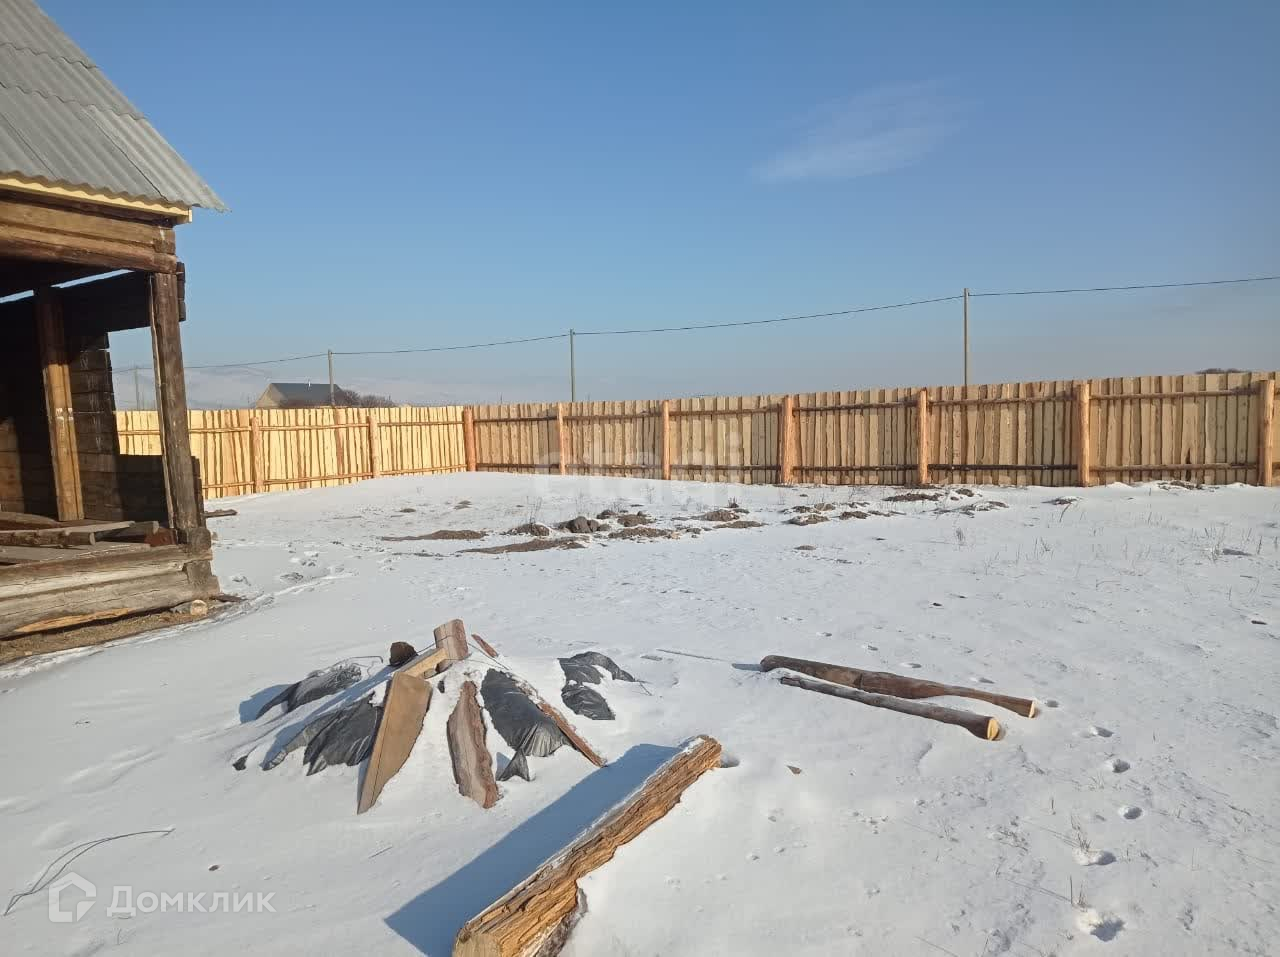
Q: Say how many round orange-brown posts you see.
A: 9